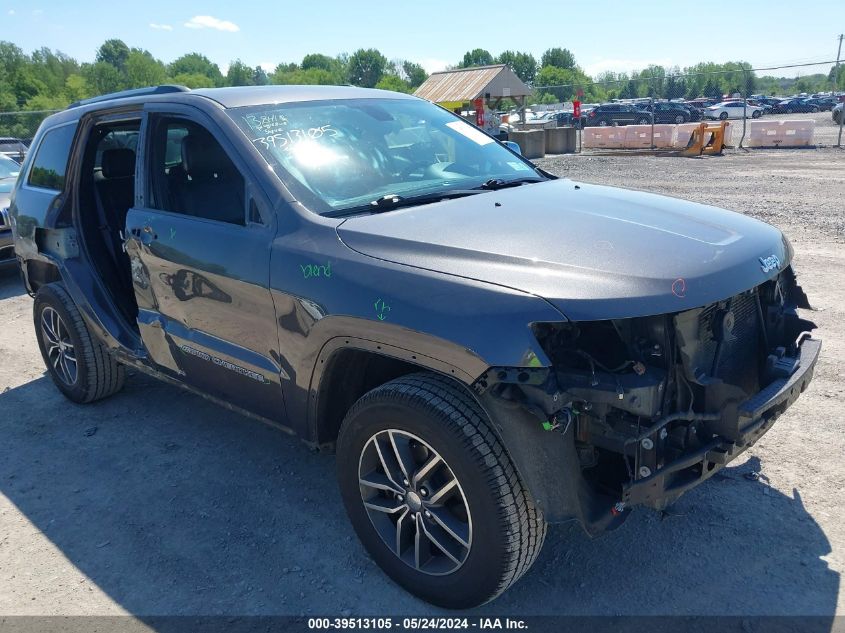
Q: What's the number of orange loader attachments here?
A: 1